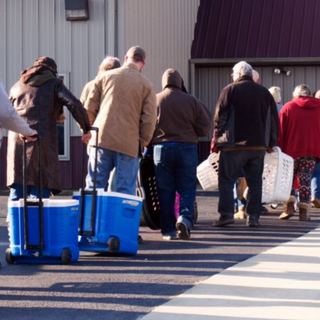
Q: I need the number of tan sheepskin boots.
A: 2